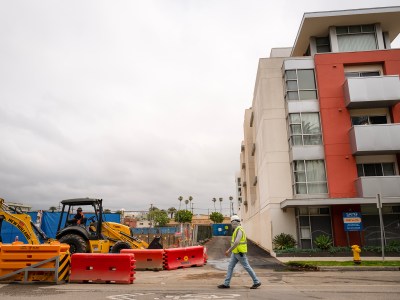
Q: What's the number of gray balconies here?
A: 3